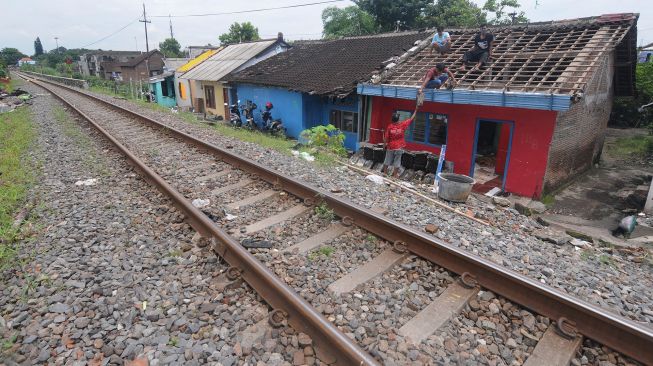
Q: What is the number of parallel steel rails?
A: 2